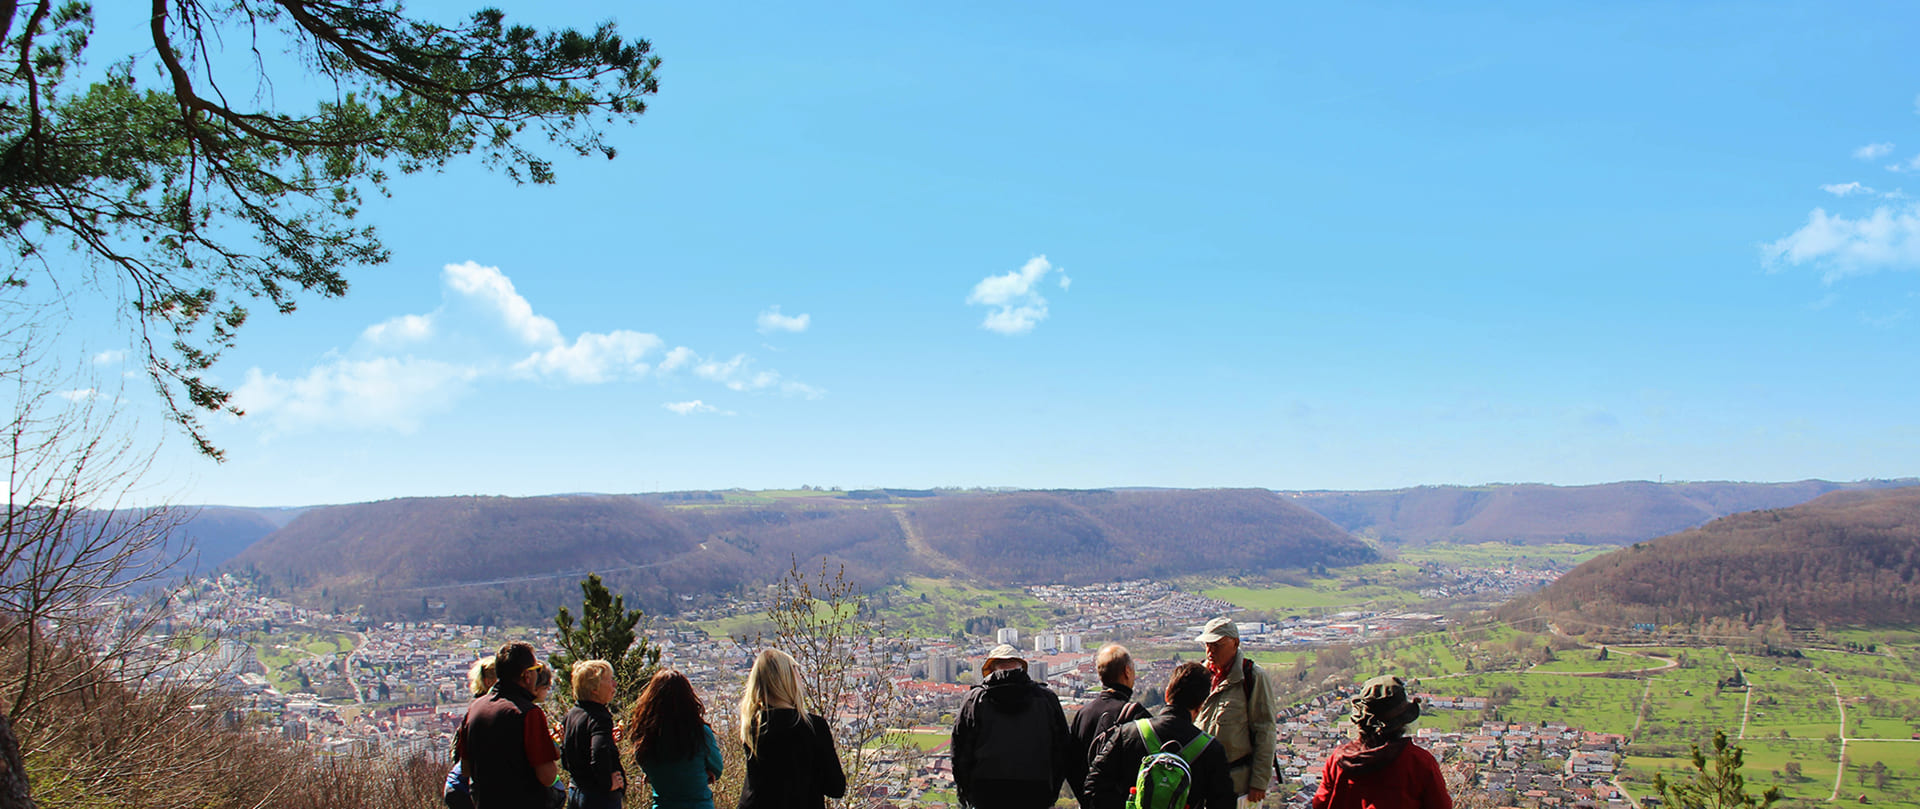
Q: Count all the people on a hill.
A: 11